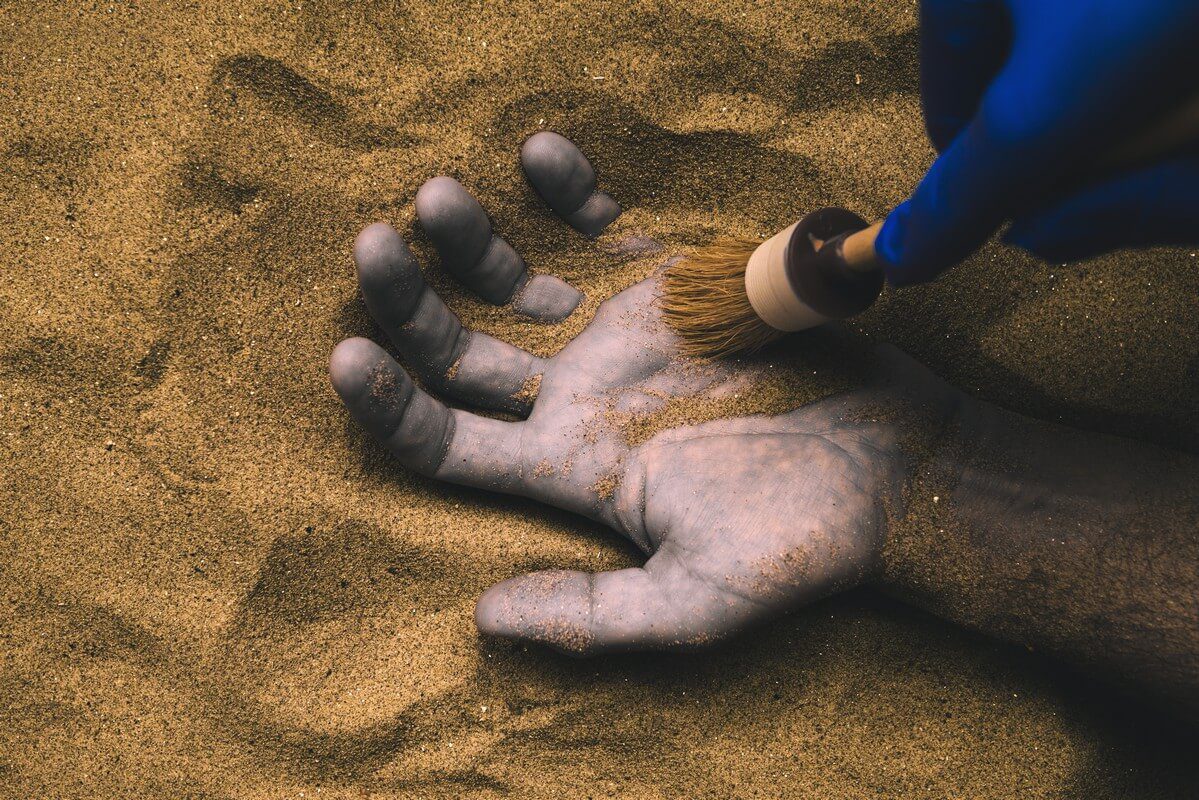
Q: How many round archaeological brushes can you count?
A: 1